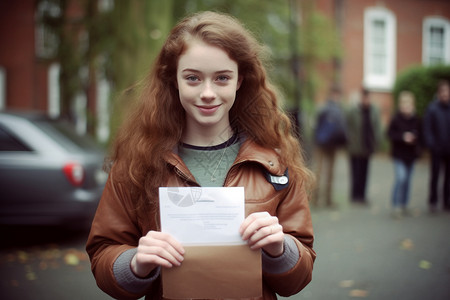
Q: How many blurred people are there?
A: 4